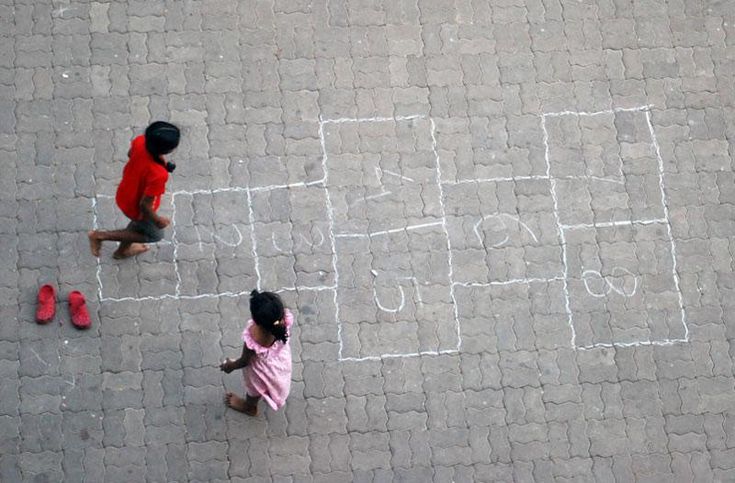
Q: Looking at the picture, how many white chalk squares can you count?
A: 8